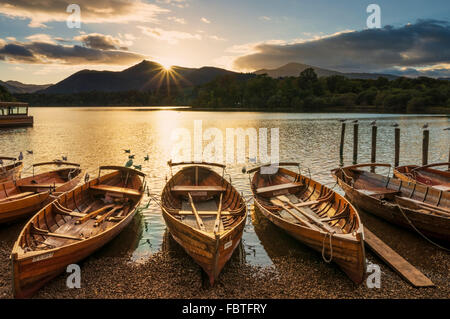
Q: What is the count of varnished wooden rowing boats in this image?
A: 7